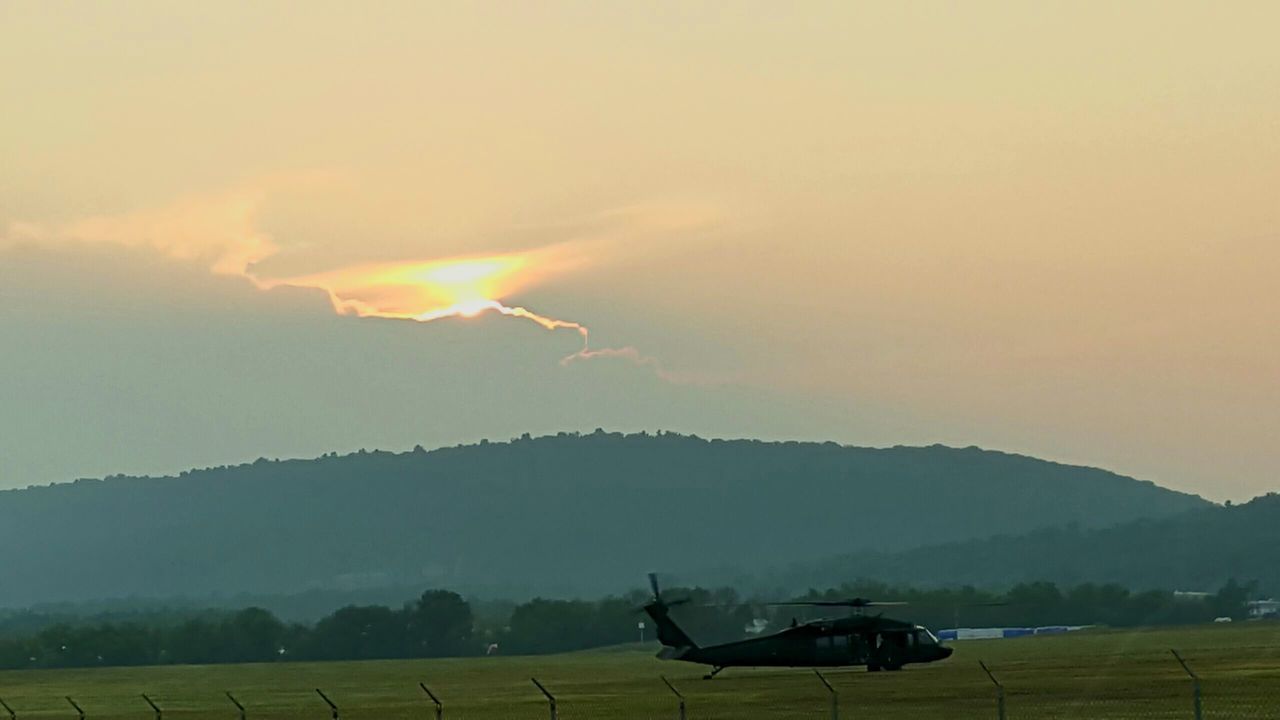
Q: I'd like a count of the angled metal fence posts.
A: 11